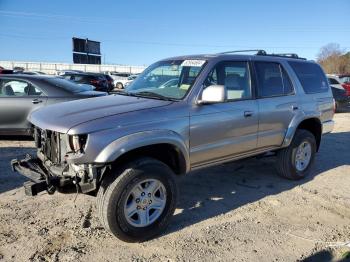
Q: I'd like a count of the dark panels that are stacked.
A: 2